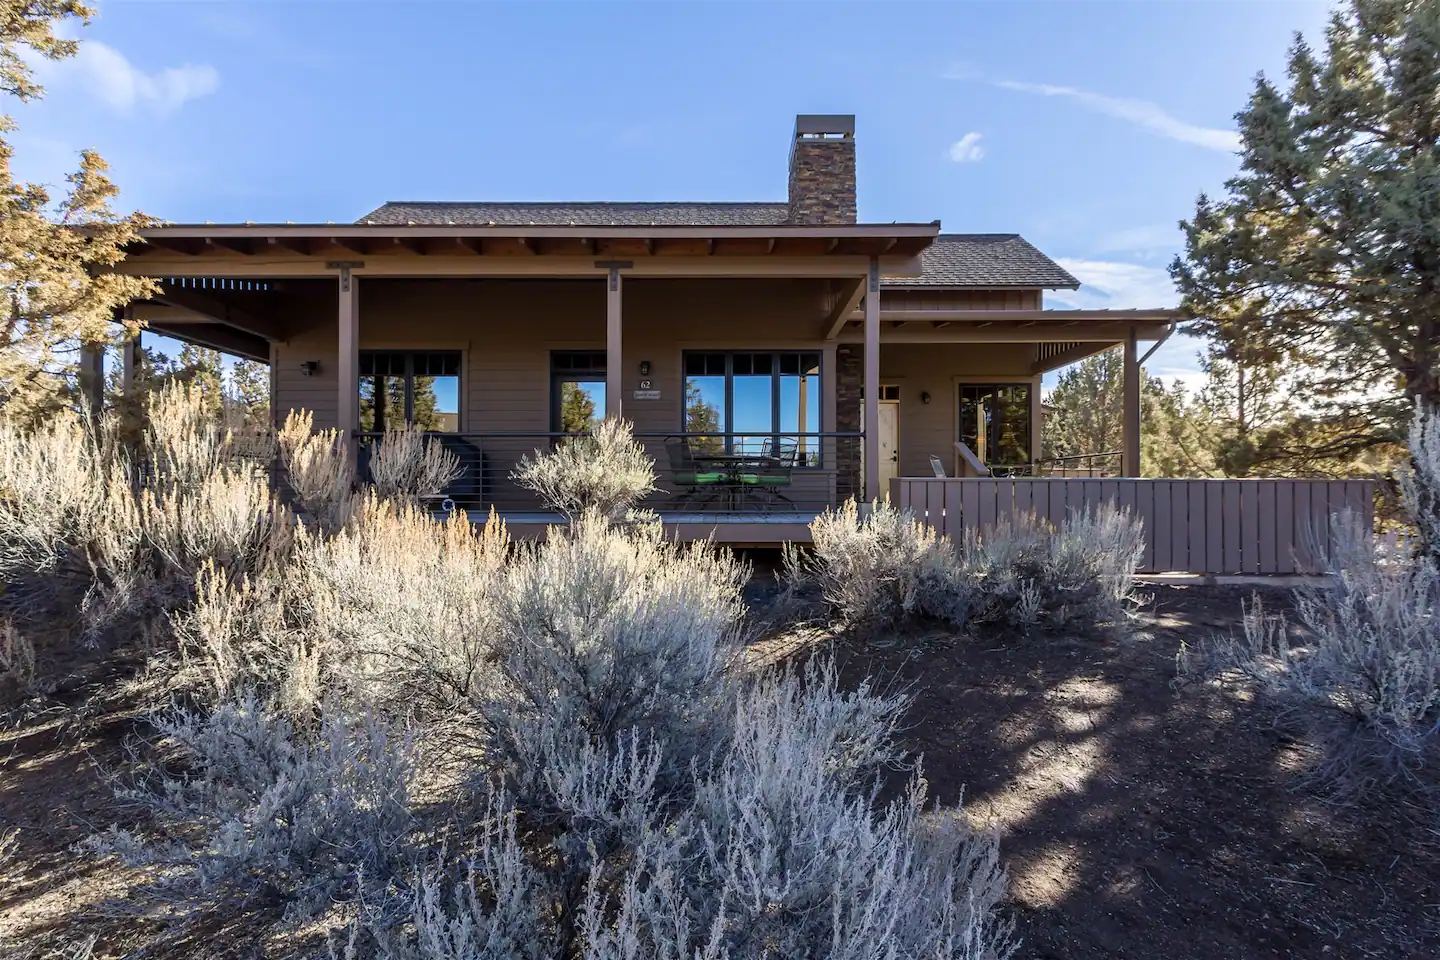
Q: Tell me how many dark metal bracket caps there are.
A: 3